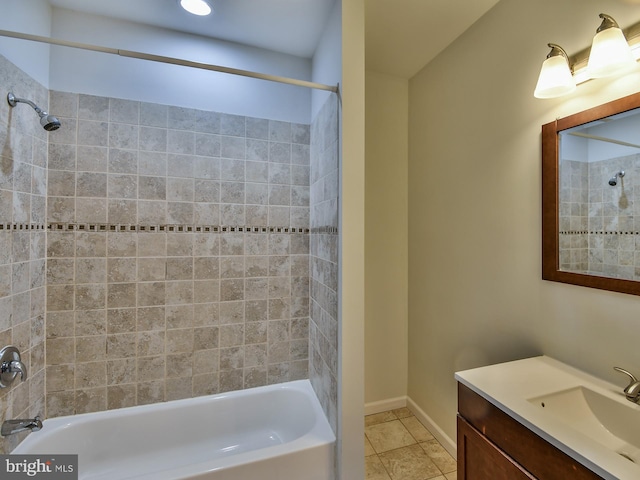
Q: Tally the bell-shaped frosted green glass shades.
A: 0